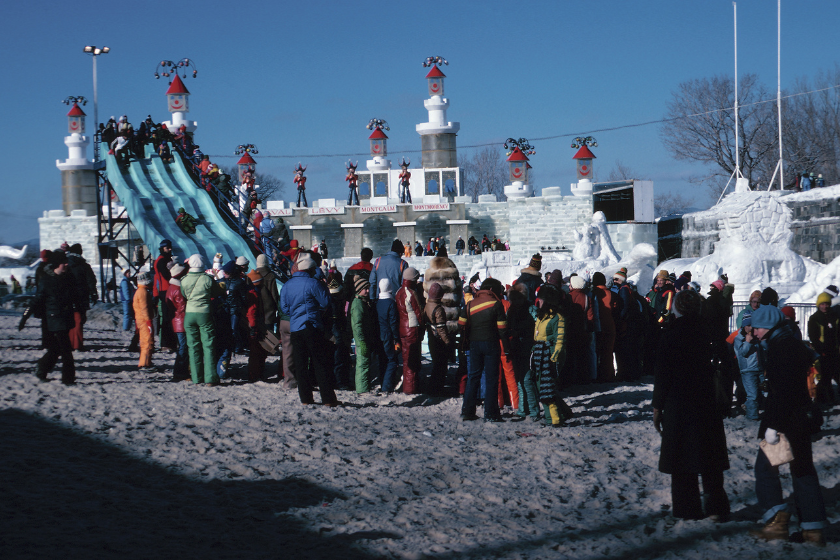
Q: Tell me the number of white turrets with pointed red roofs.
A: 7